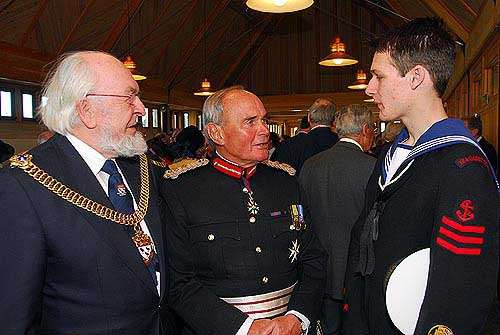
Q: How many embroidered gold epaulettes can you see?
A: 2